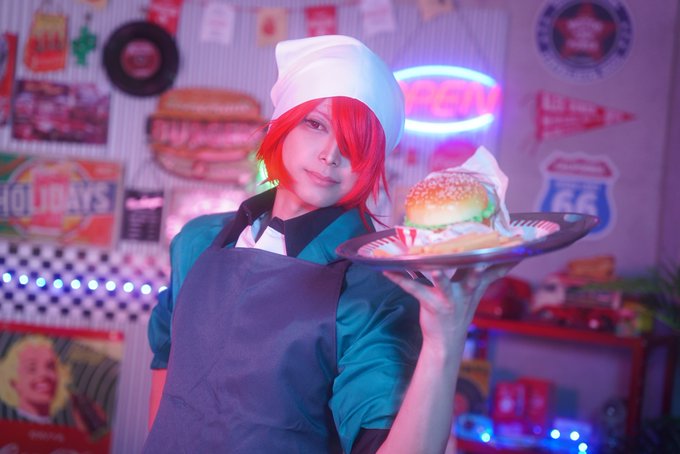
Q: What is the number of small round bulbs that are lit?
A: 14